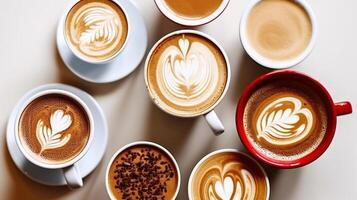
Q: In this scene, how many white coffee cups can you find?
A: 7